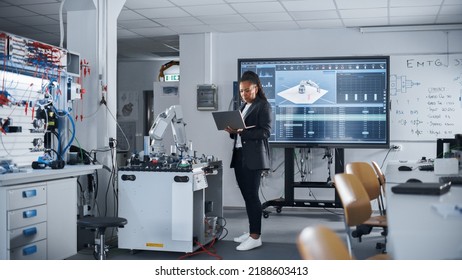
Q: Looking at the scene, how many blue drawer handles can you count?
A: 4